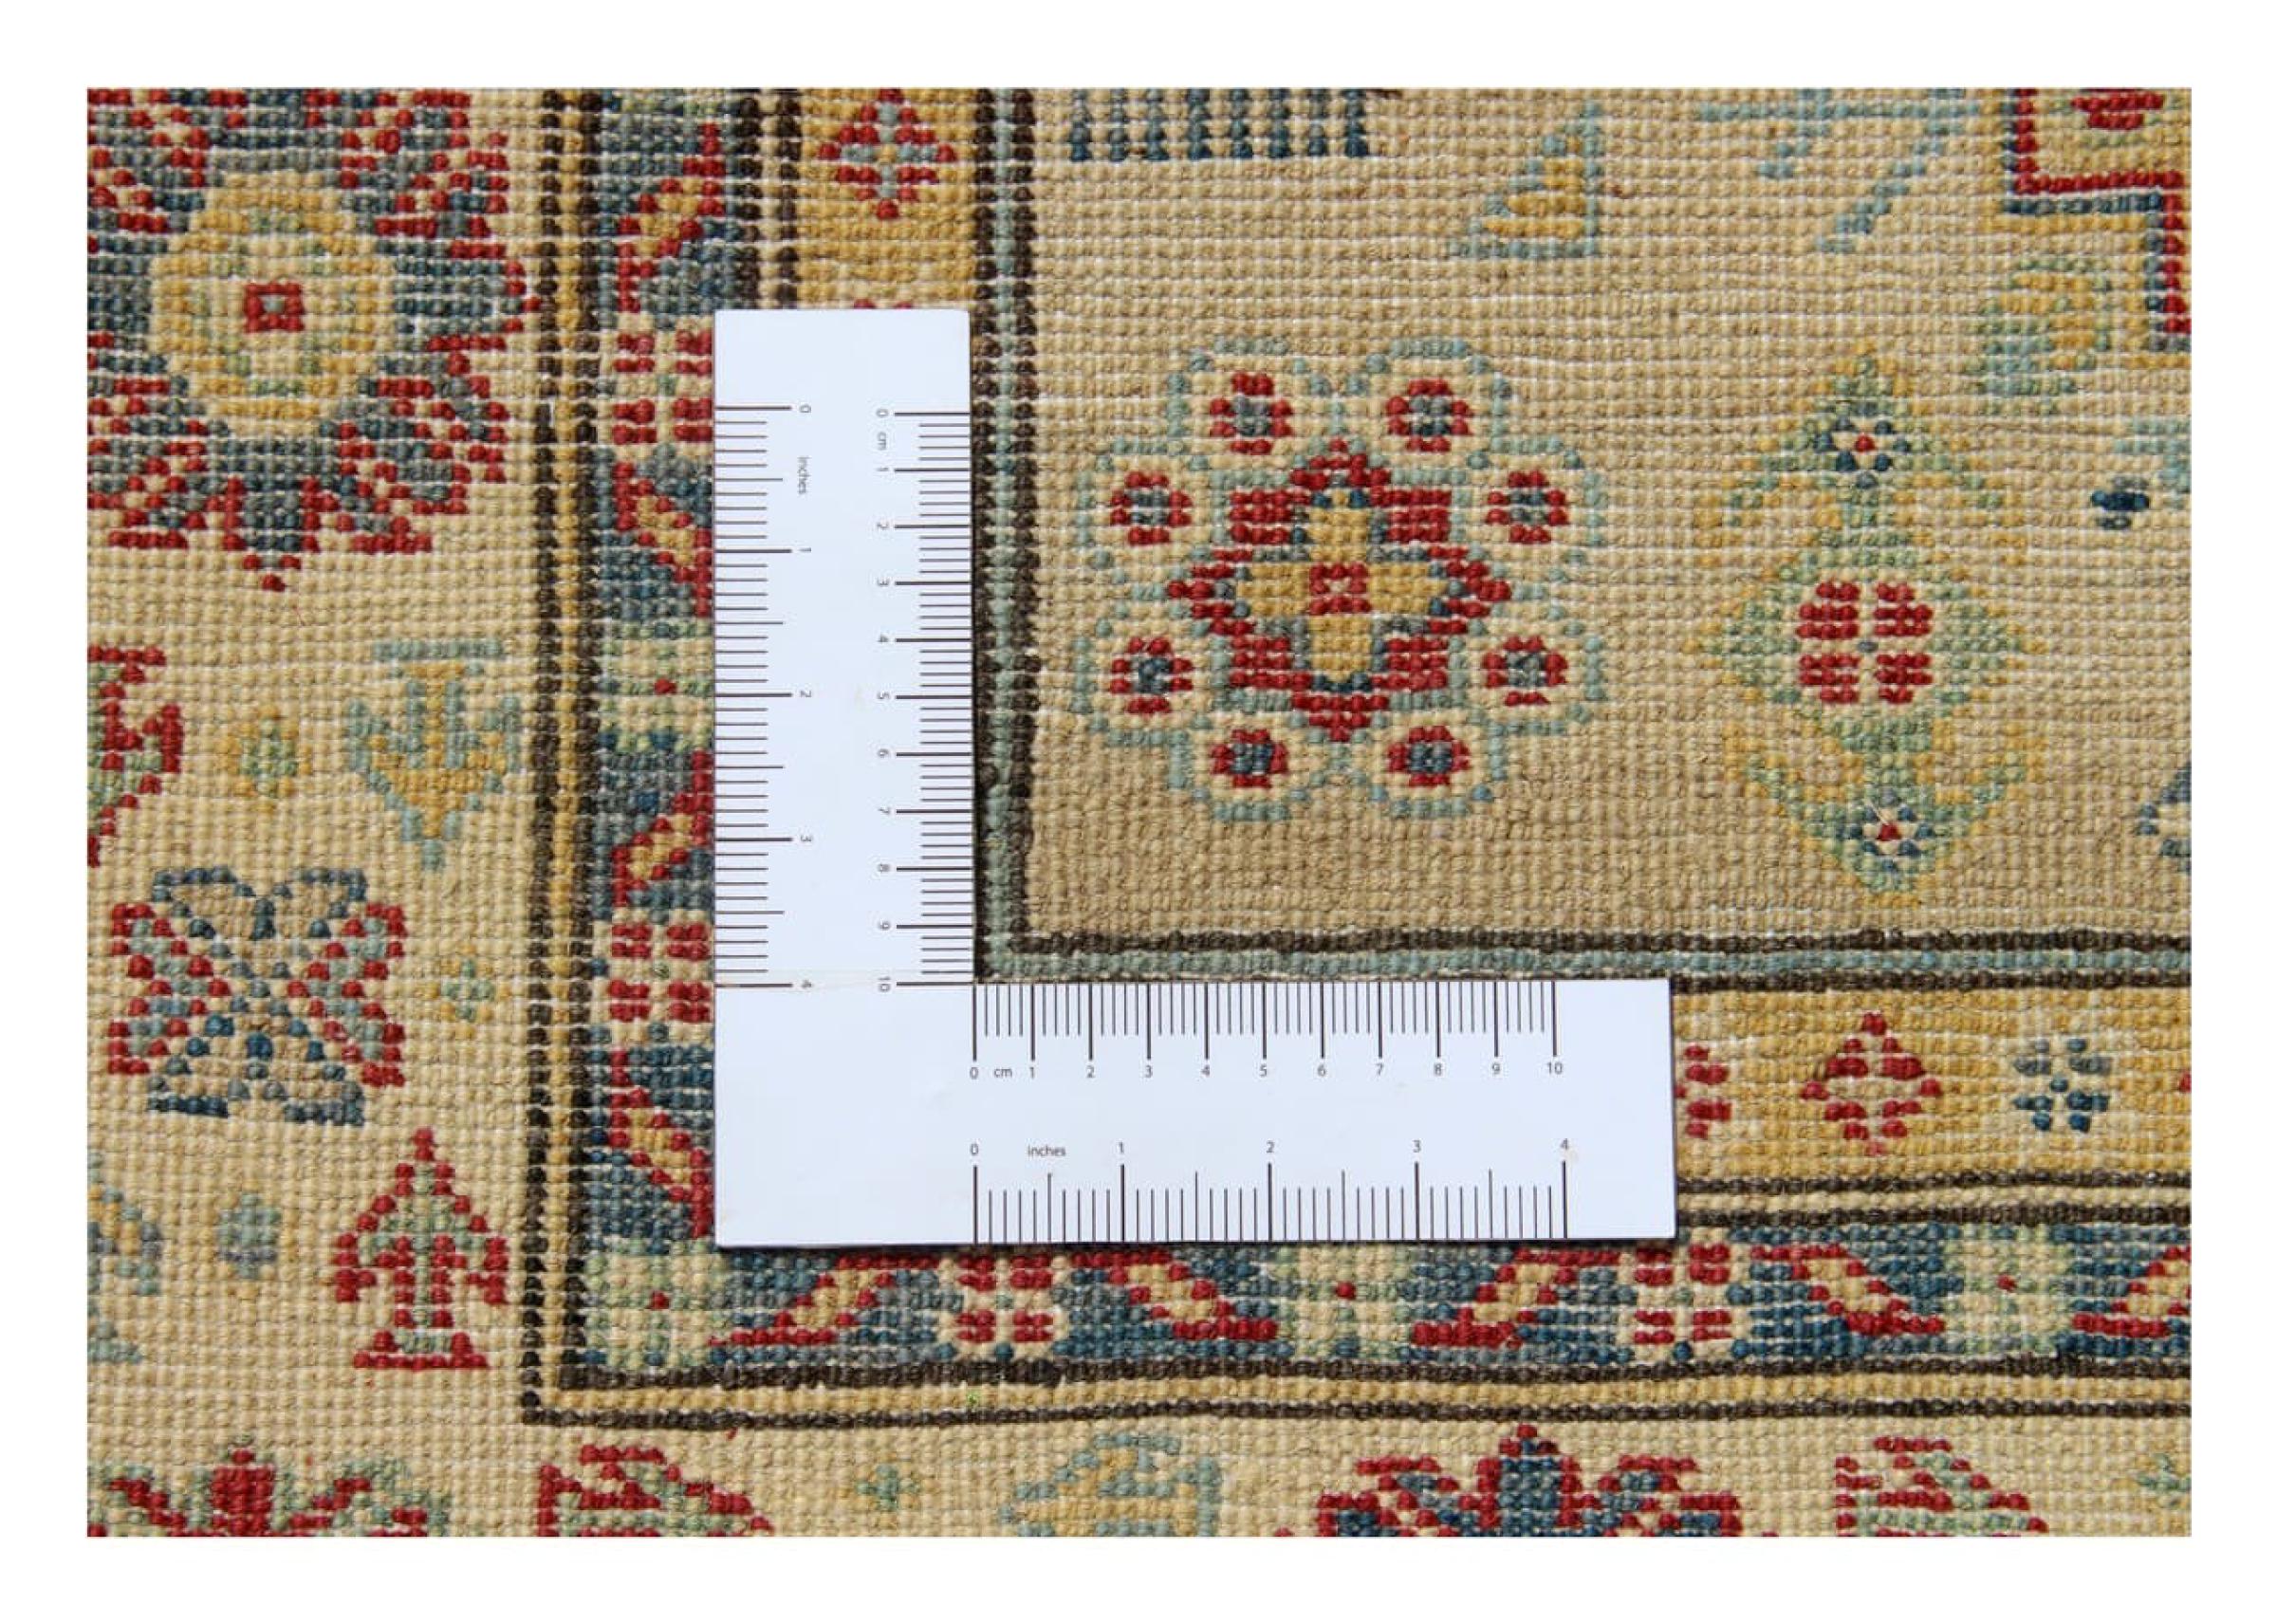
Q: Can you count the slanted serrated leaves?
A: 9